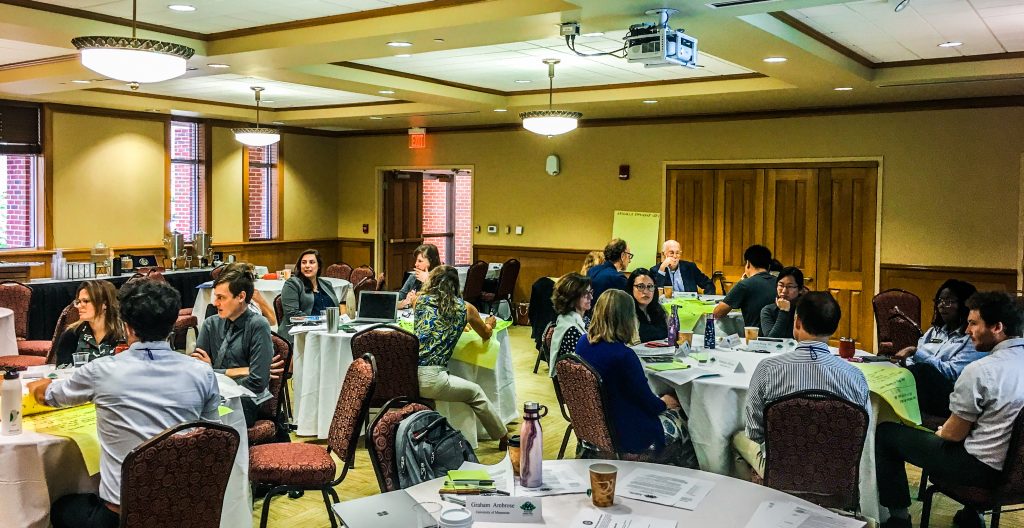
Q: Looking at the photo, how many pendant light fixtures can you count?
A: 3